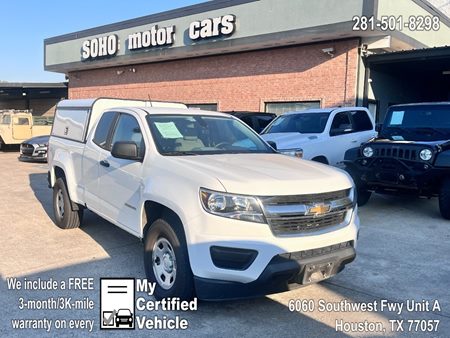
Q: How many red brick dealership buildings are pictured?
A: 1